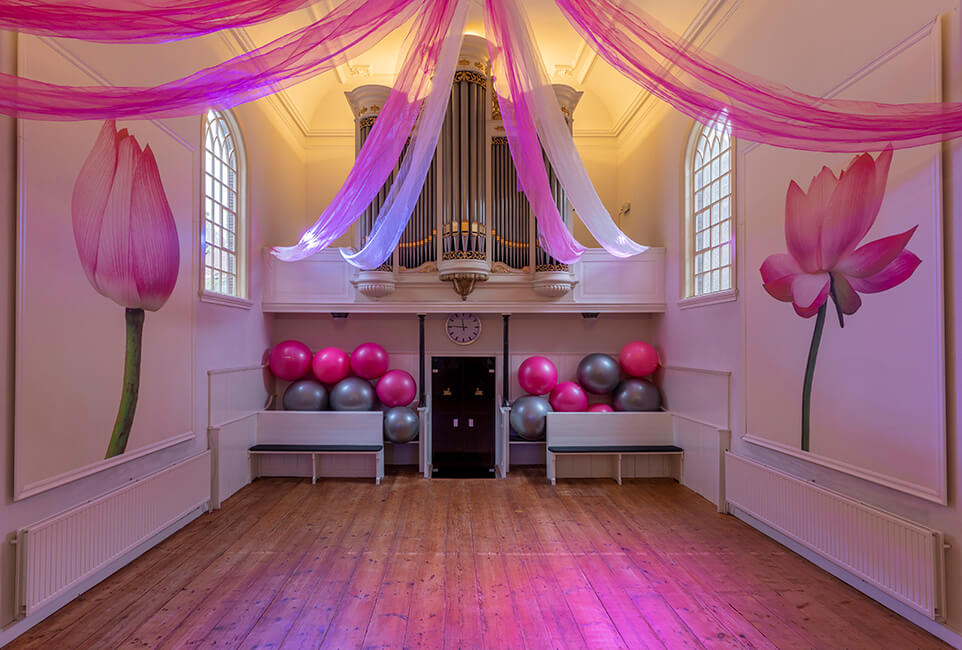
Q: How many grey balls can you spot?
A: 6